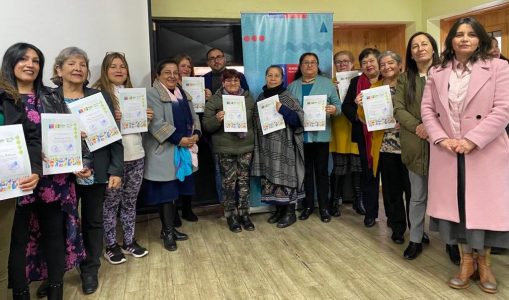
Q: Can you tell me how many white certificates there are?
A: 10